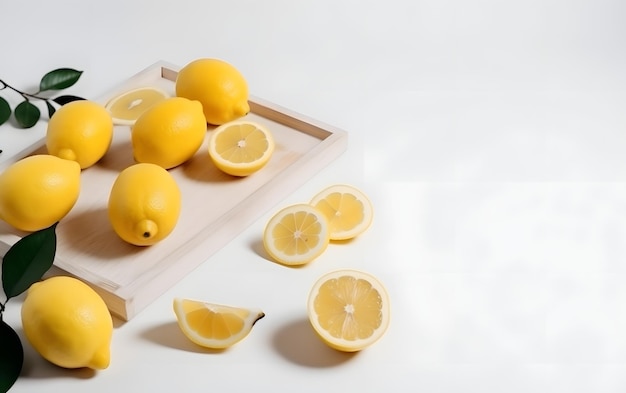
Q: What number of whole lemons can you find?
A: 6